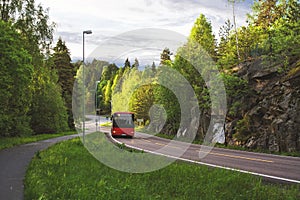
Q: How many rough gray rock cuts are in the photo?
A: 1